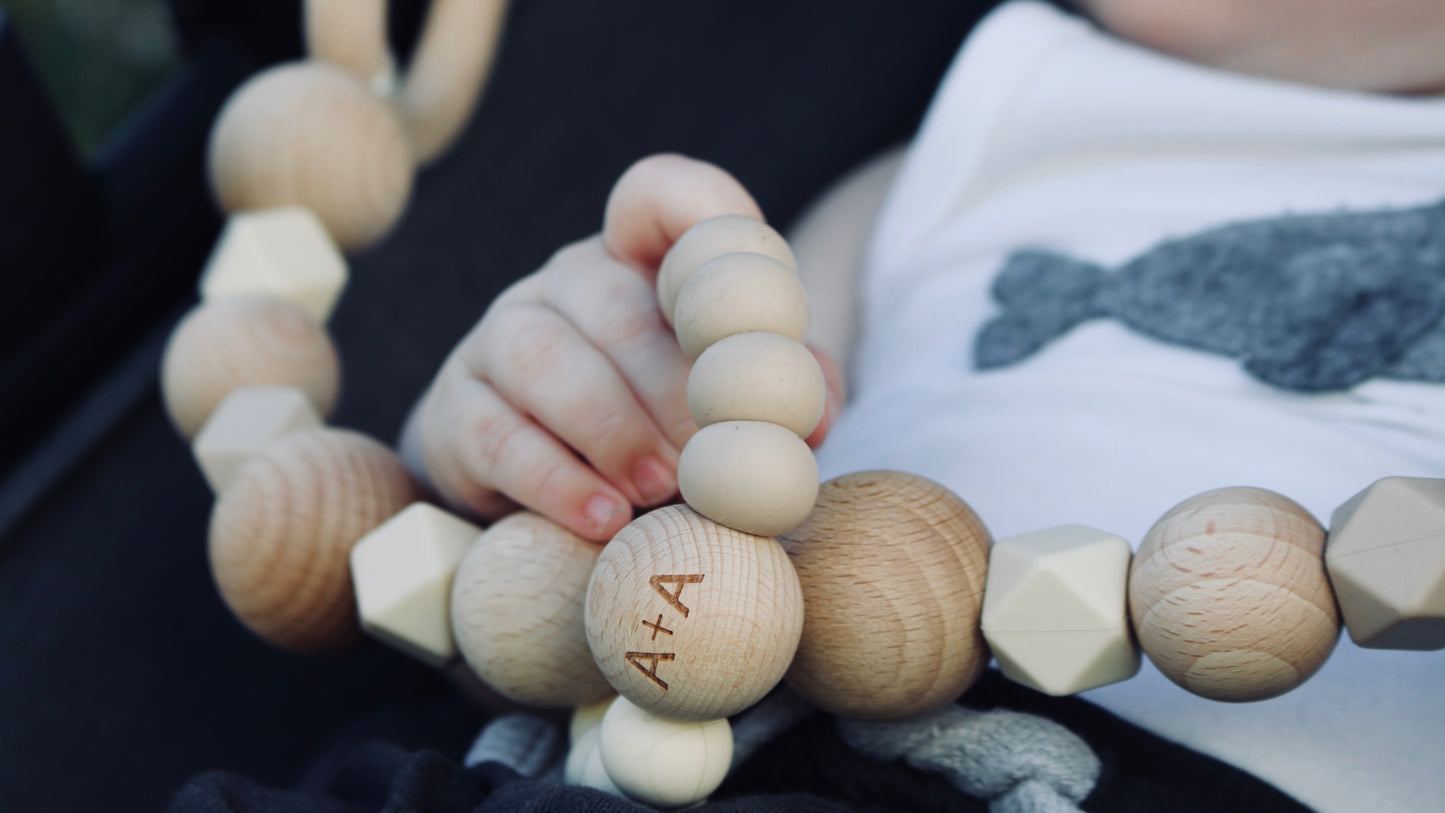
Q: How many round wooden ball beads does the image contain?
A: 7